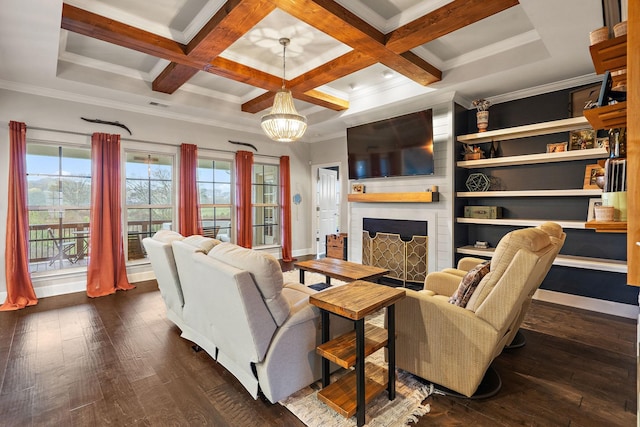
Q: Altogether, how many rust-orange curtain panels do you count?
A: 5